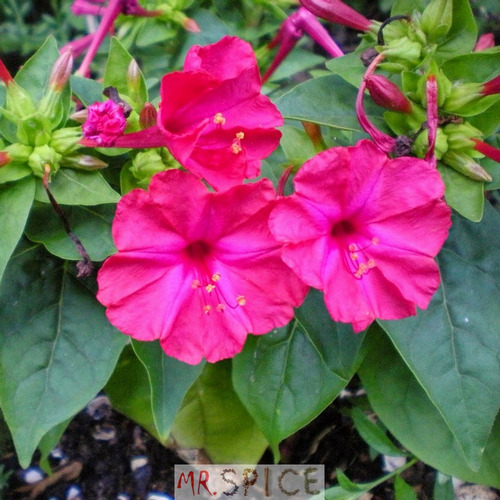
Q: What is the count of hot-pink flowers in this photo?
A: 3